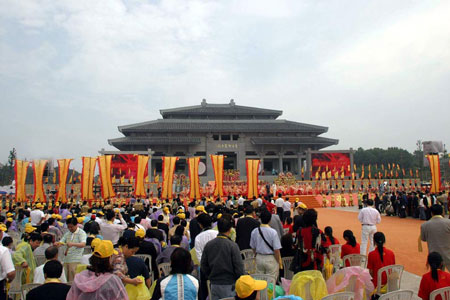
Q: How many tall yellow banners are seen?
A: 11